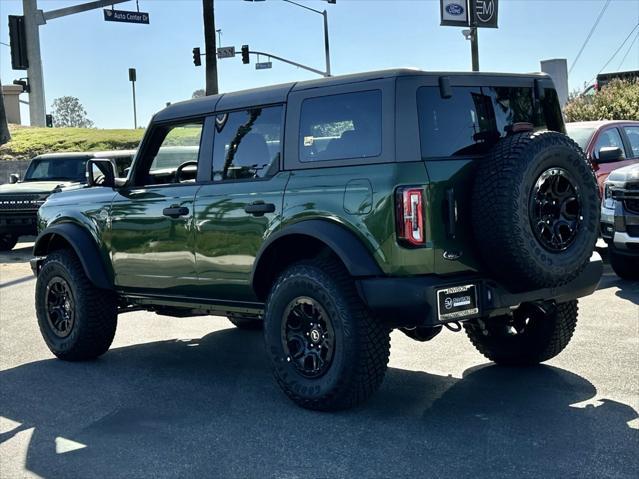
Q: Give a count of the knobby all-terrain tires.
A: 4